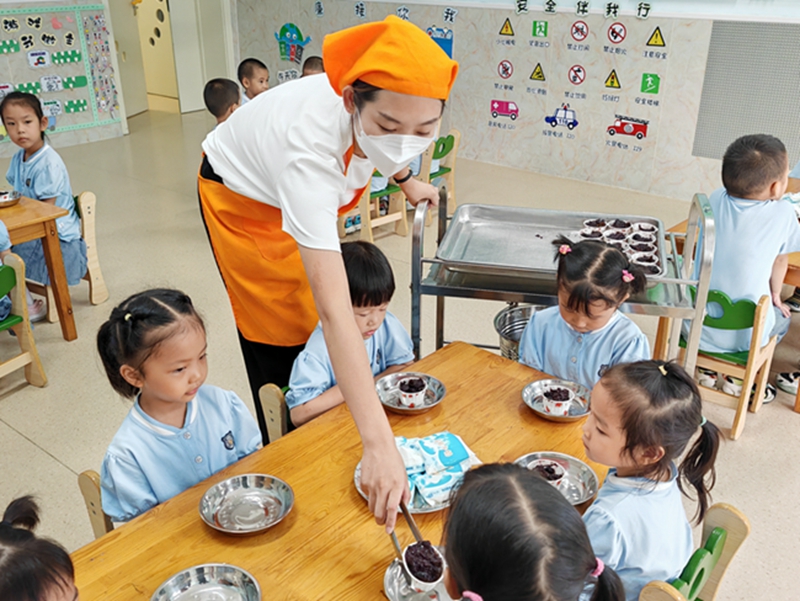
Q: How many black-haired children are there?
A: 11